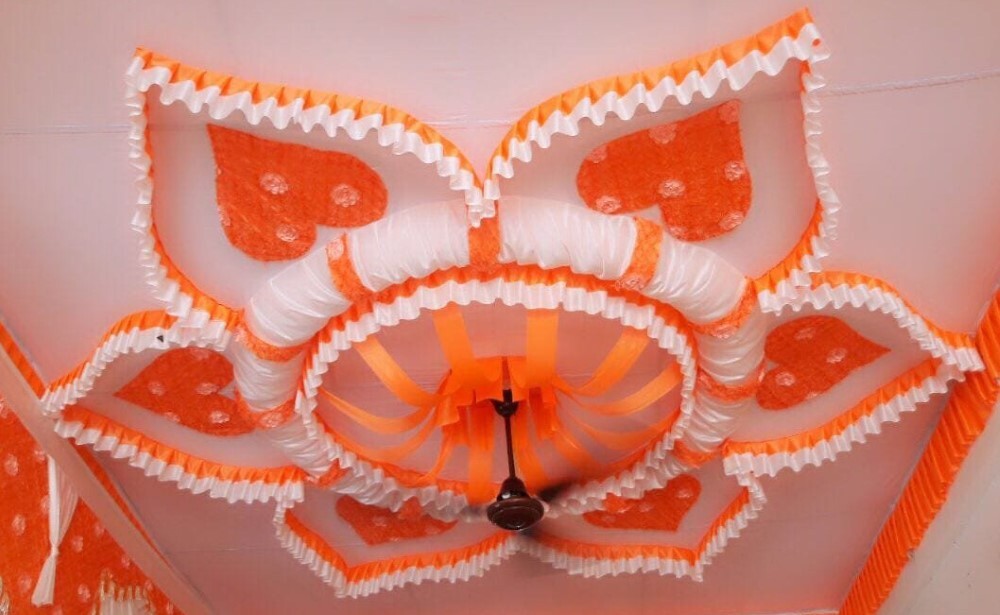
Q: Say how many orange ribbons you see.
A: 12